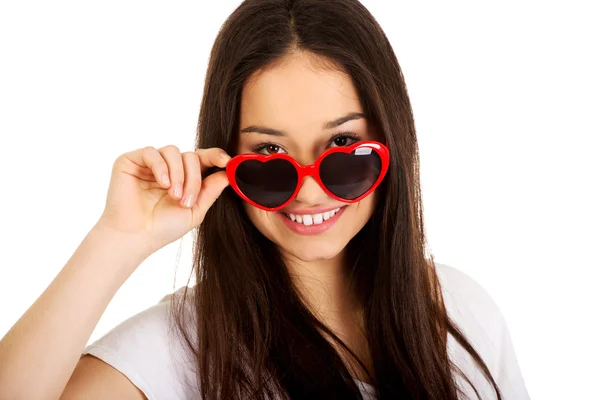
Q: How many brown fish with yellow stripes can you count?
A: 0